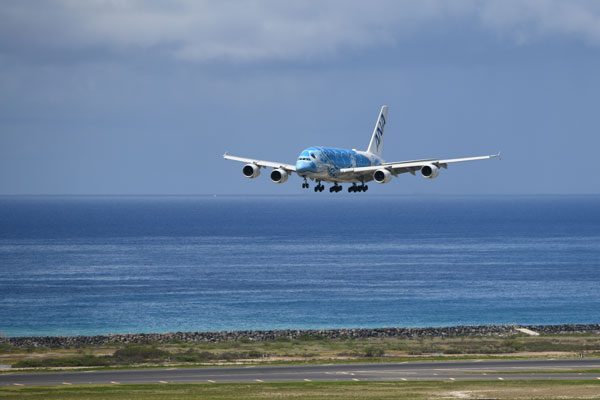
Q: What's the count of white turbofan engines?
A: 4